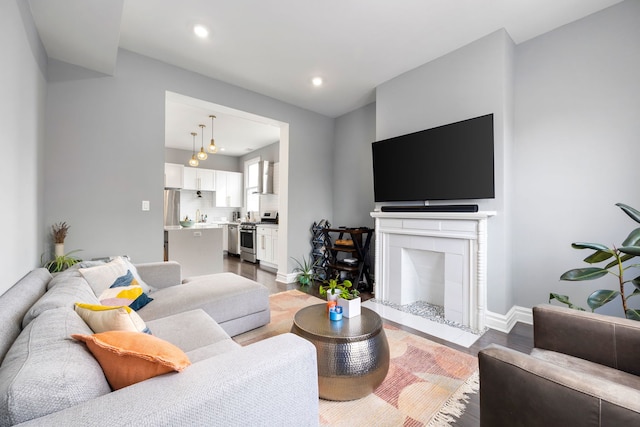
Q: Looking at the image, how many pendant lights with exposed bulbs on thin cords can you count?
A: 3